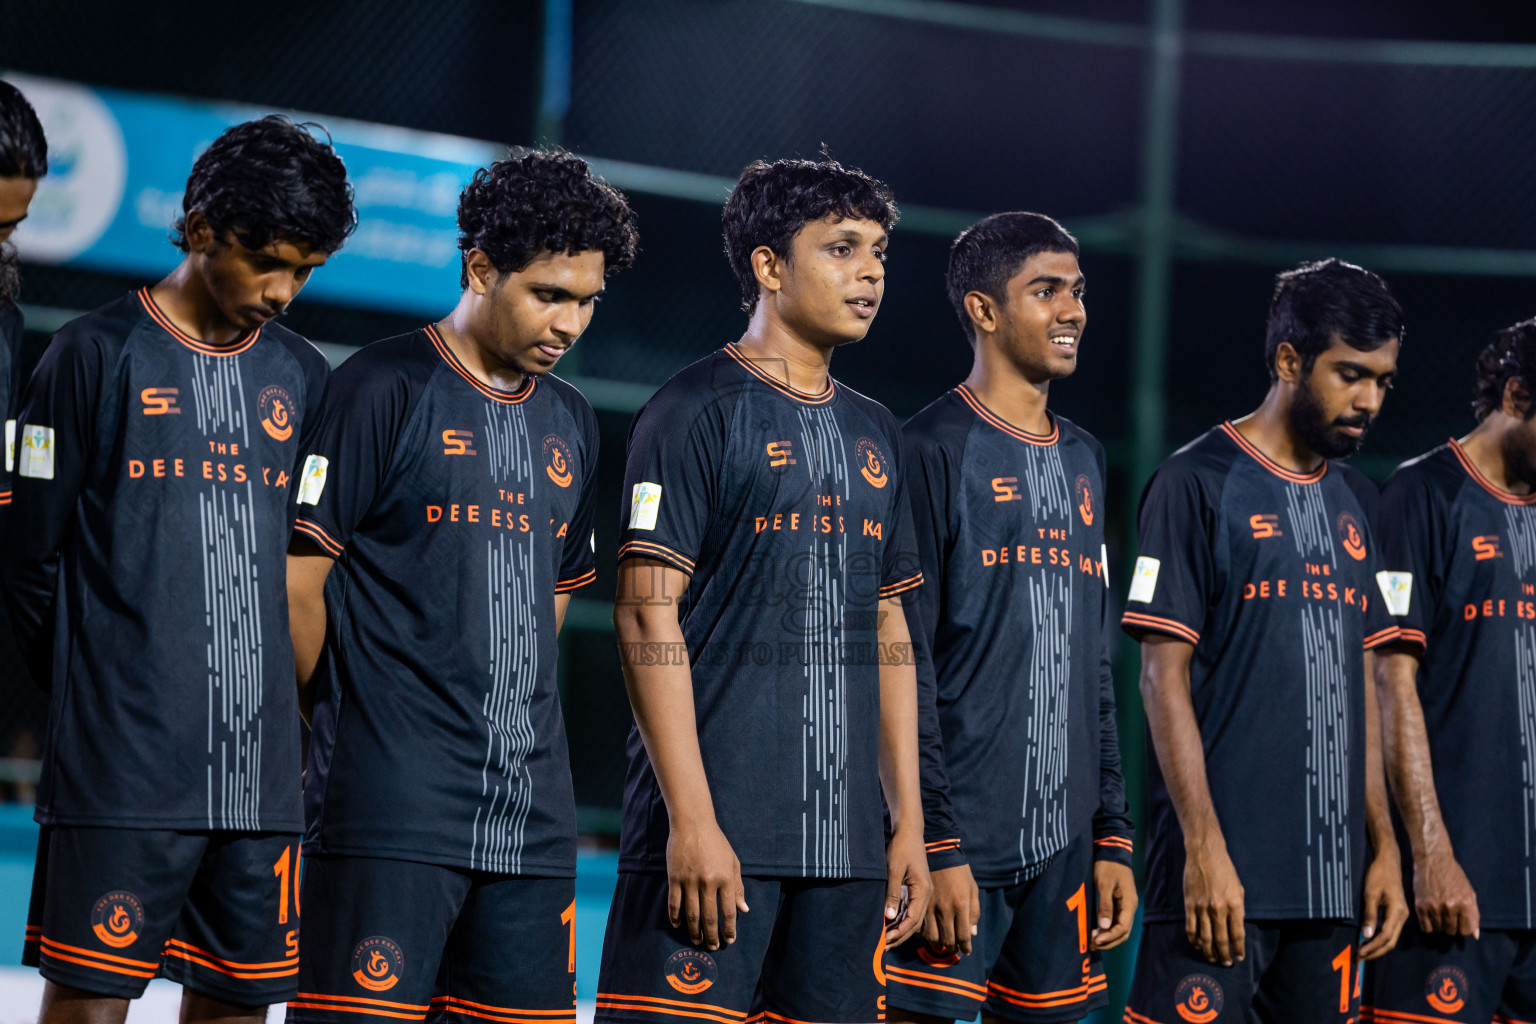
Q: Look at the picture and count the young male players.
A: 7